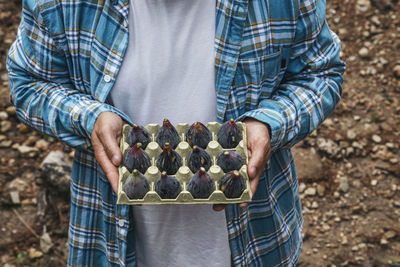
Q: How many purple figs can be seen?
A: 12